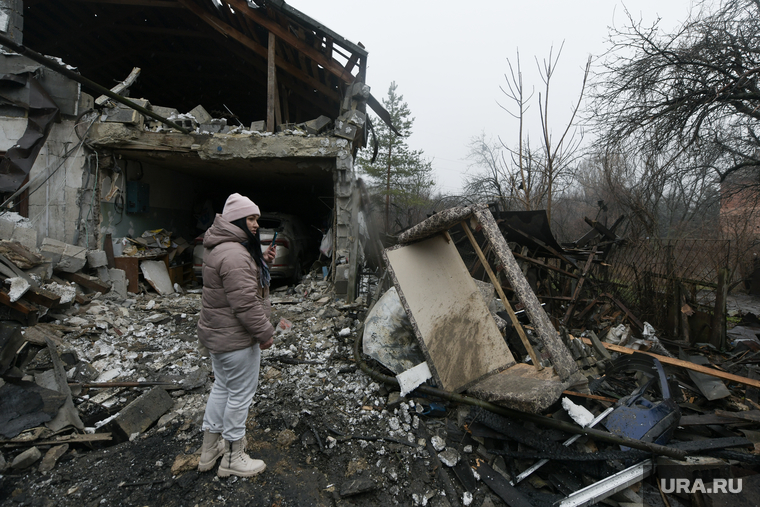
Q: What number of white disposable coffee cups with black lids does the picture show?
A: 0